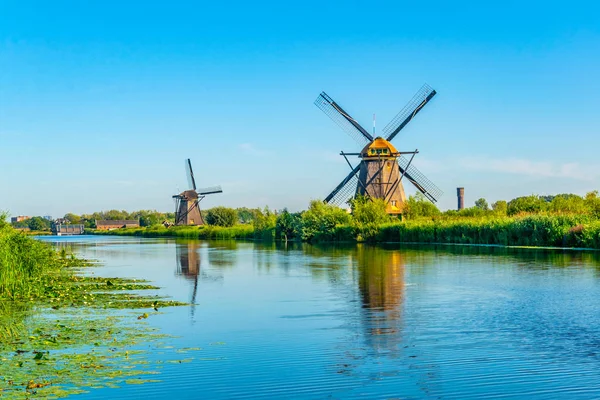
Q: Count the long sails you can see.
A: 6